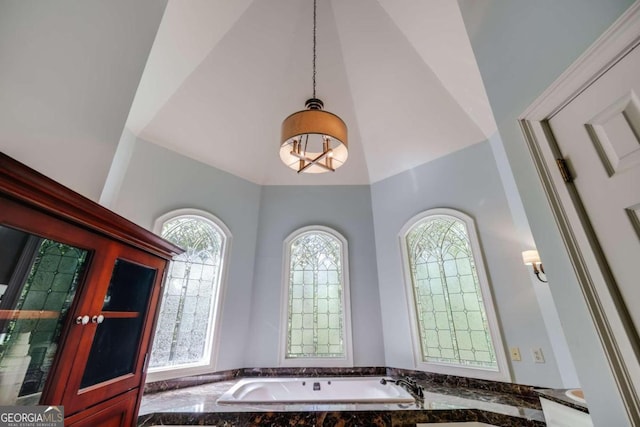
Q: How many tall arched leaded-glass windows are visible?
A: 3